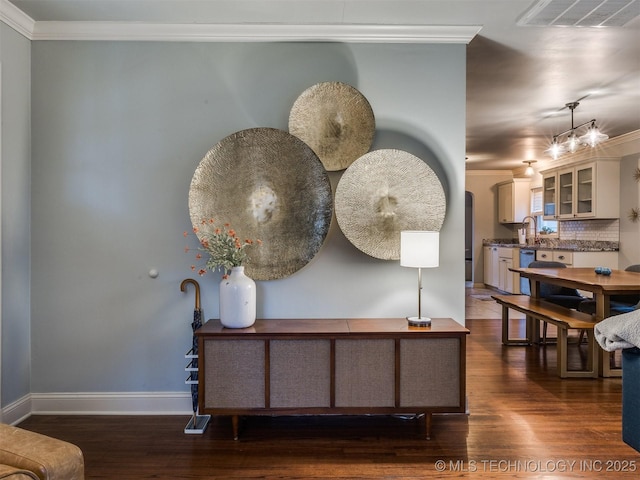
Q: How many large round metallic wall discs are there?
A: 3